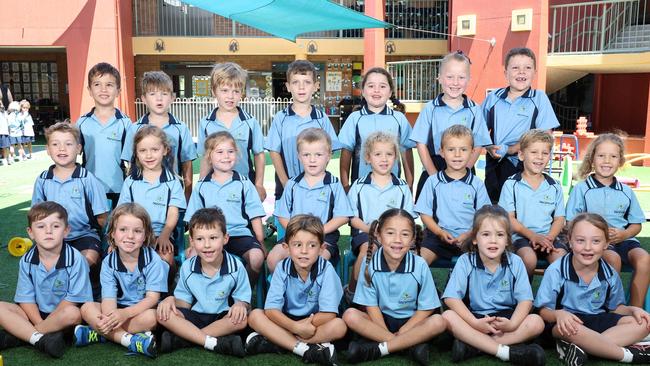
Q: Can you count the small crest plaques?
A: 4